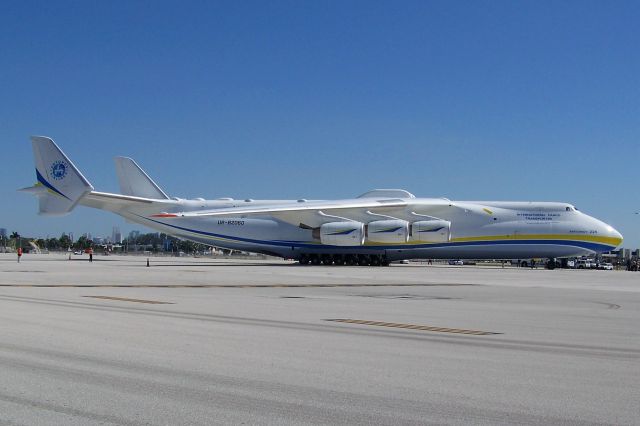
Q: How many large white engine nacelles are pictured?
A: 3